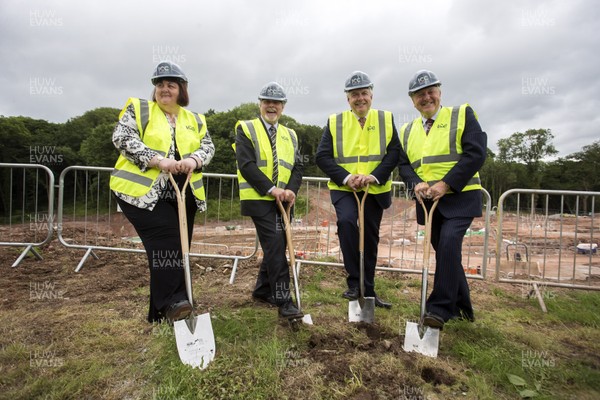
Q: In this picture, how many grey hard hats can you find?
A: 4